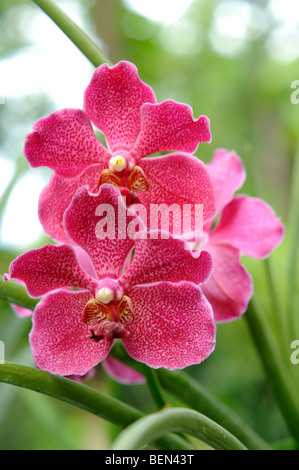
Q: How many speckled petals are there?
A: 10